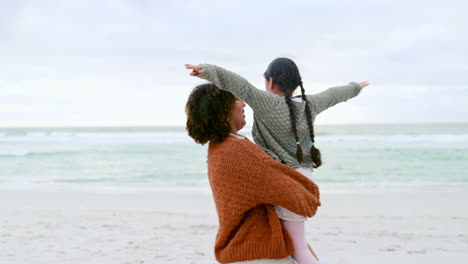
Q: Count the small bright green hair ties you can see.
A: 2